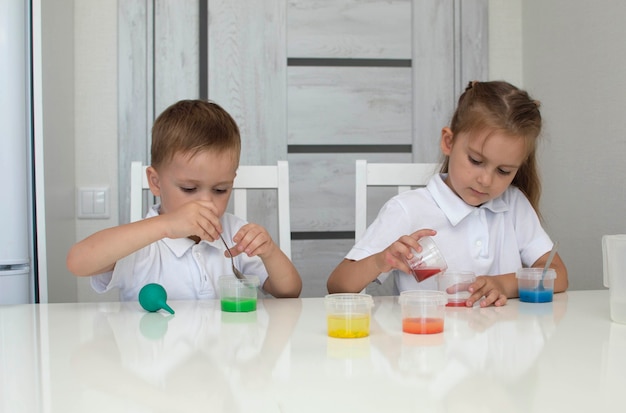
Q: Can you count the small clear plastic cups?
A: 6